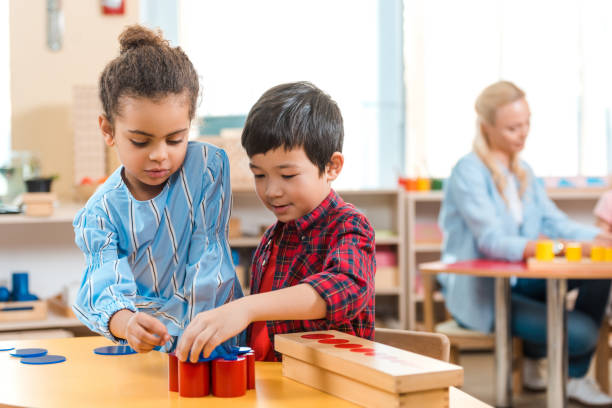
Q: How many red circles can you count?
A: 5